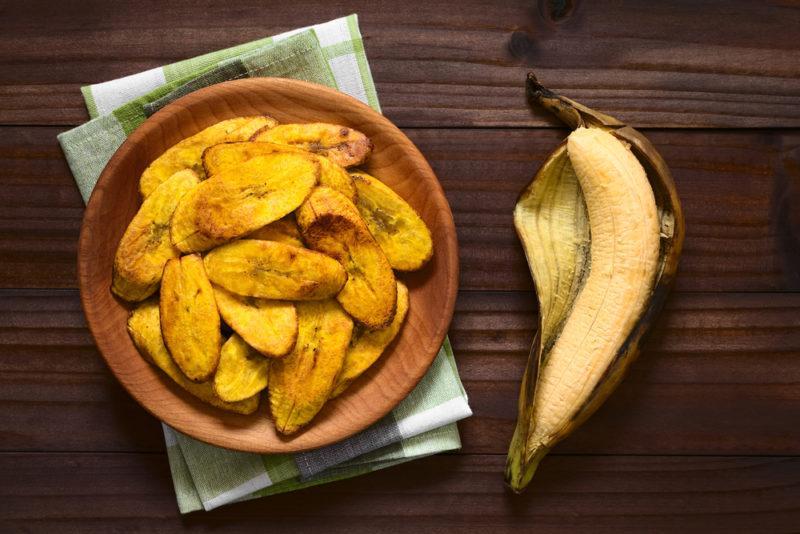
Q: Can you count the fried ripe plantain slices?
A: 15